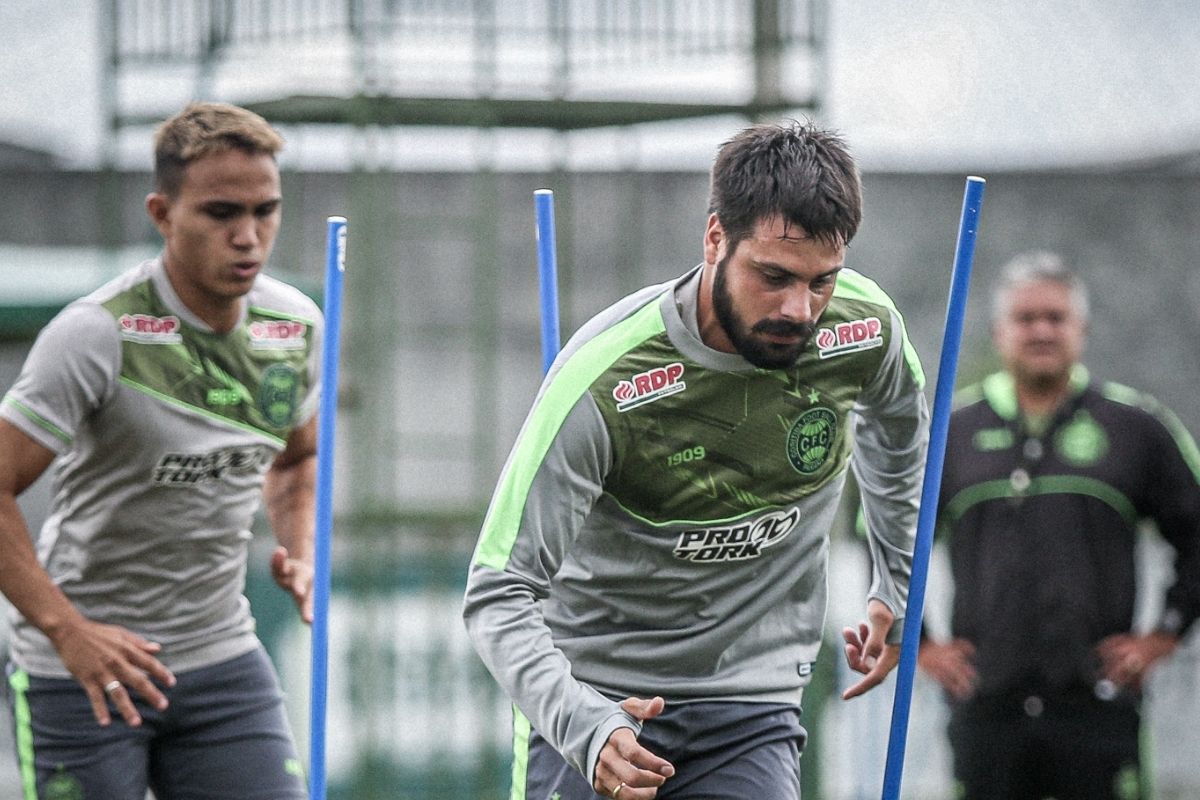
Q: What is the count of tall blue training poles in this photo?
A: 3